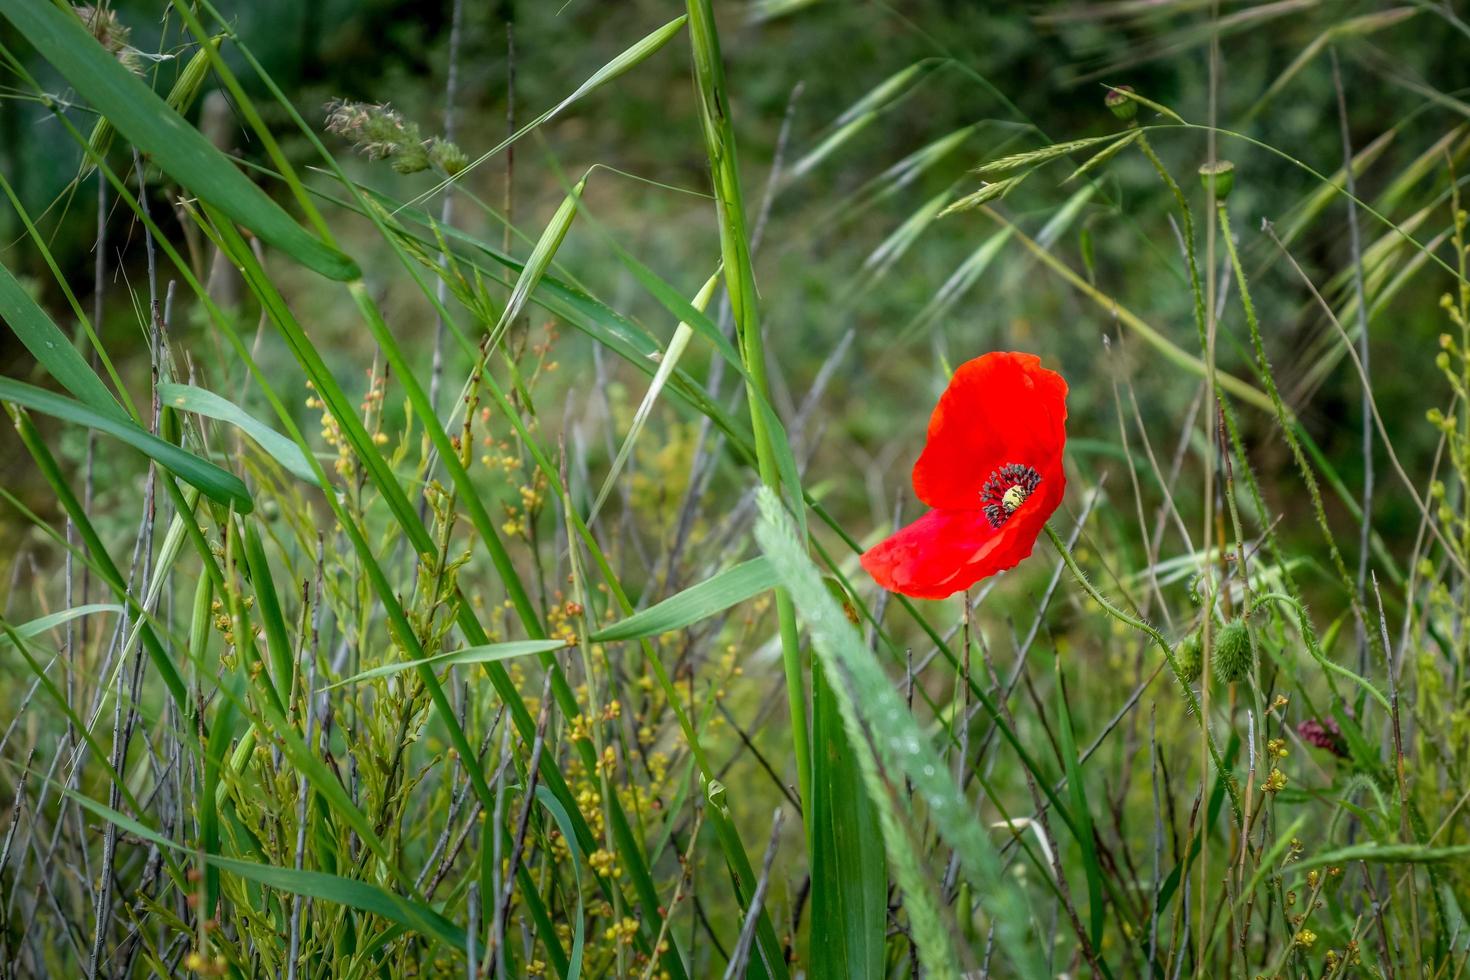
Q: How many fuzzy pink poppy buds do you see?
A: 0